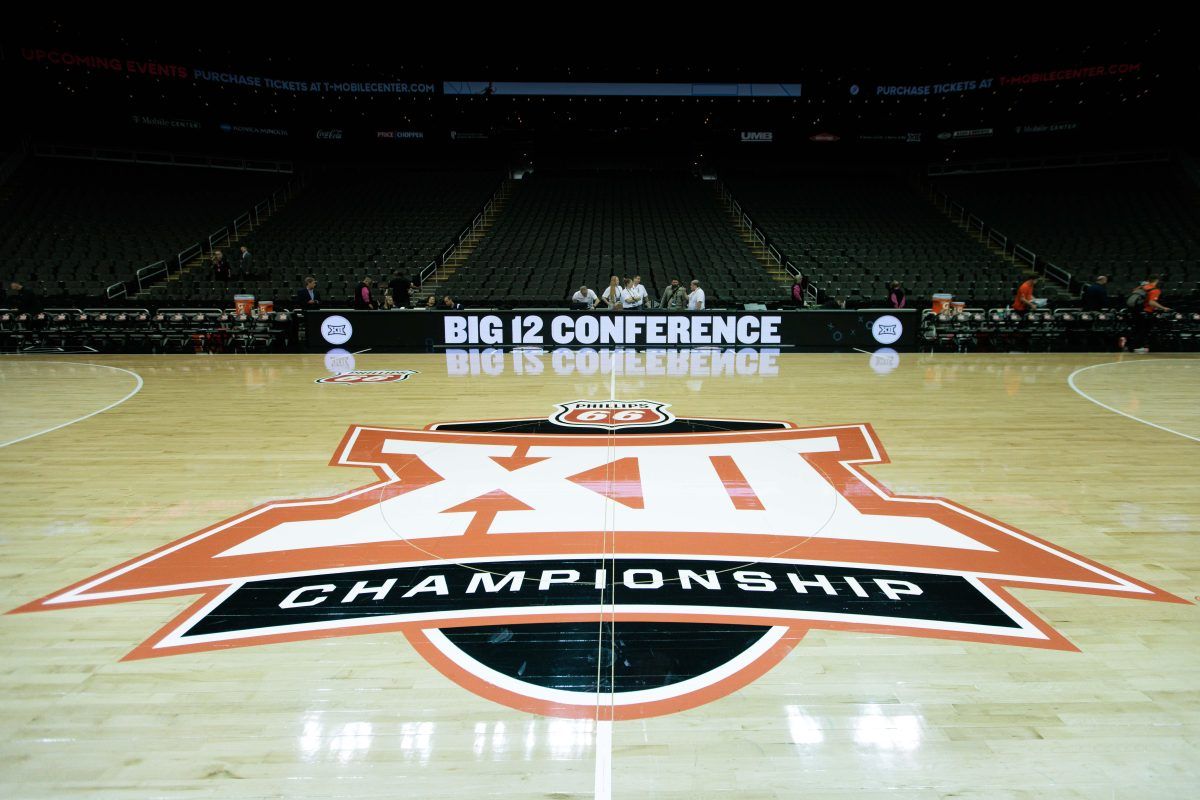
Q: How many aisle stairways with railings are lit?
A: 4